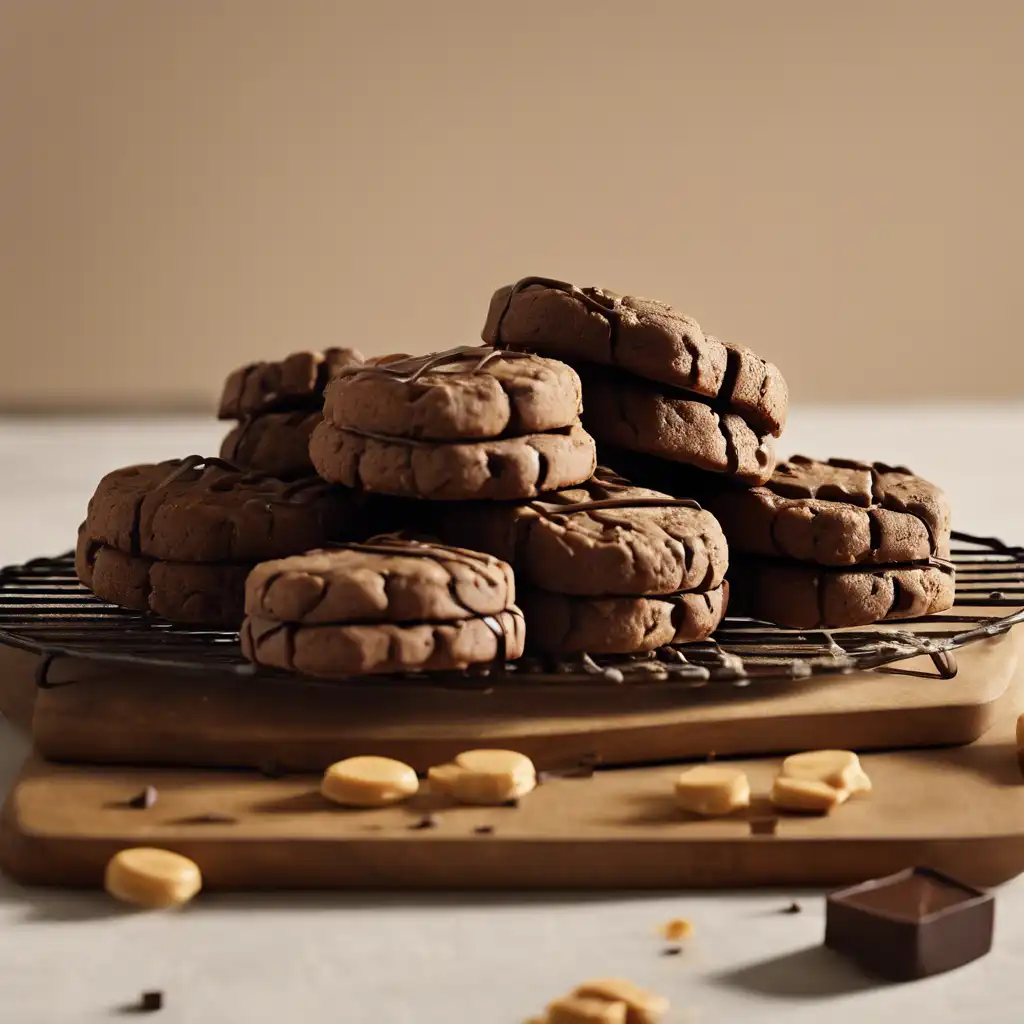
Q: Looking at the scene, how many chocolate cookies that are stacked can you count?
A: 14